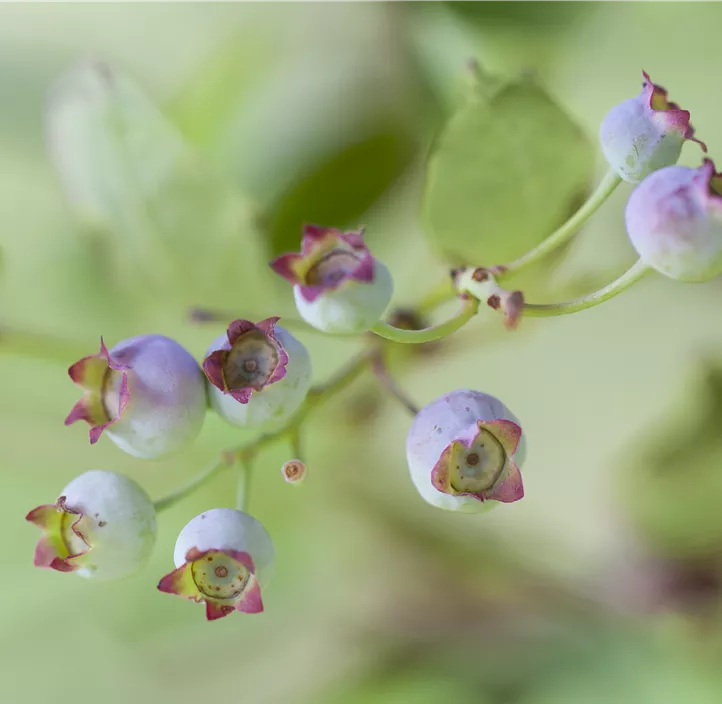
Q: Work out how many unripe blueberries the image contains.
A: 8